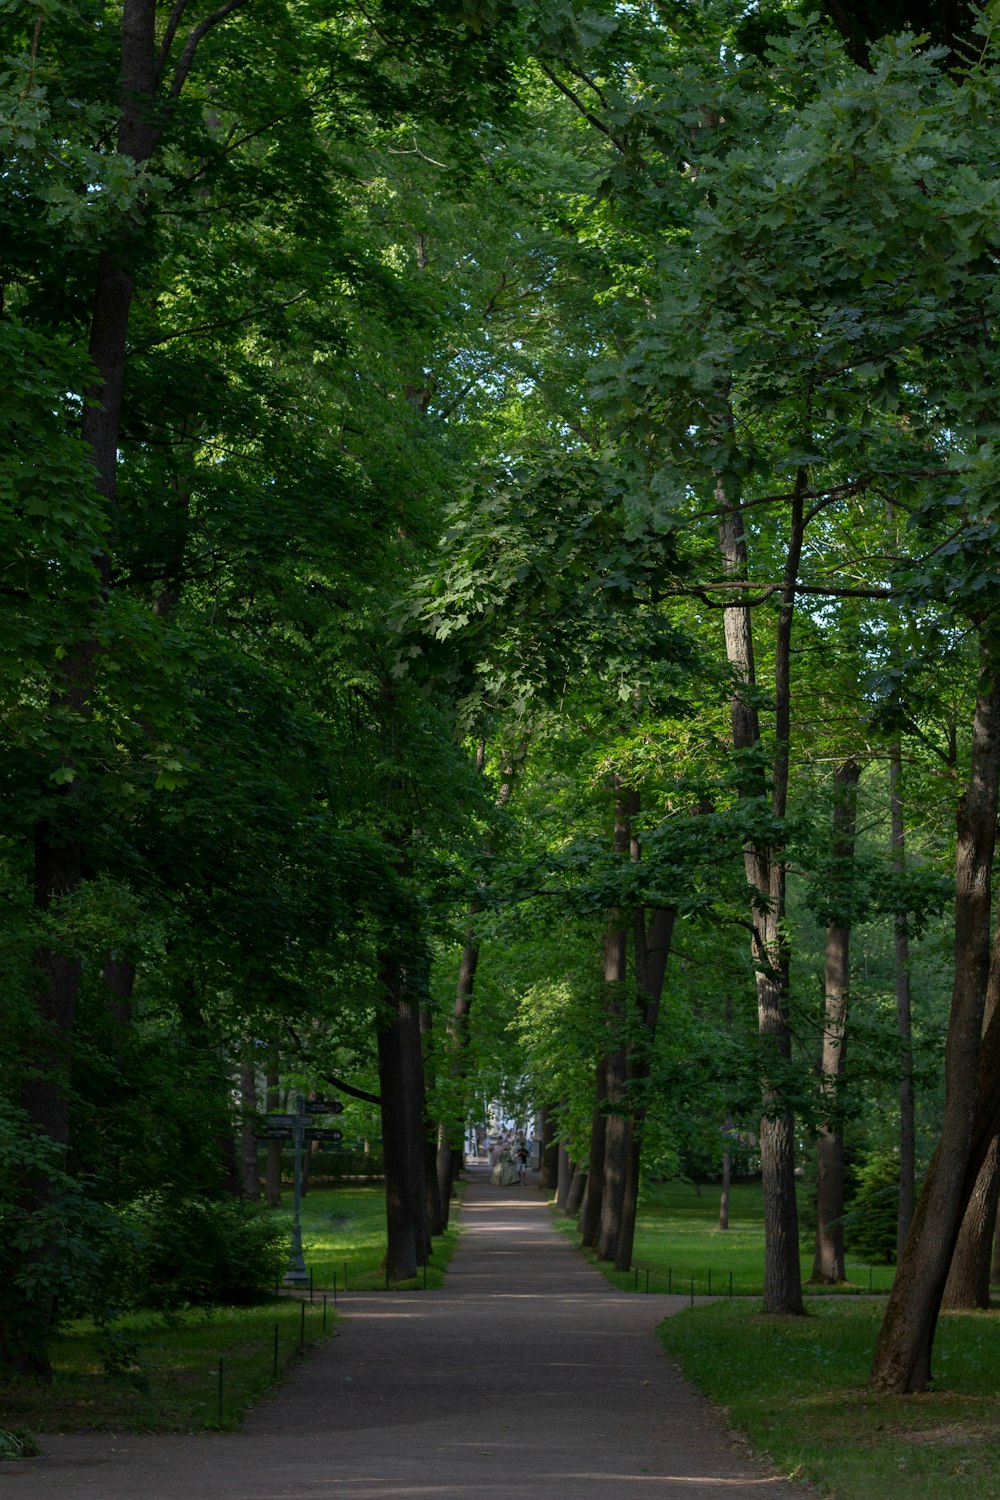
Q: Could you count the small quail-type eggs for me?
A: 0